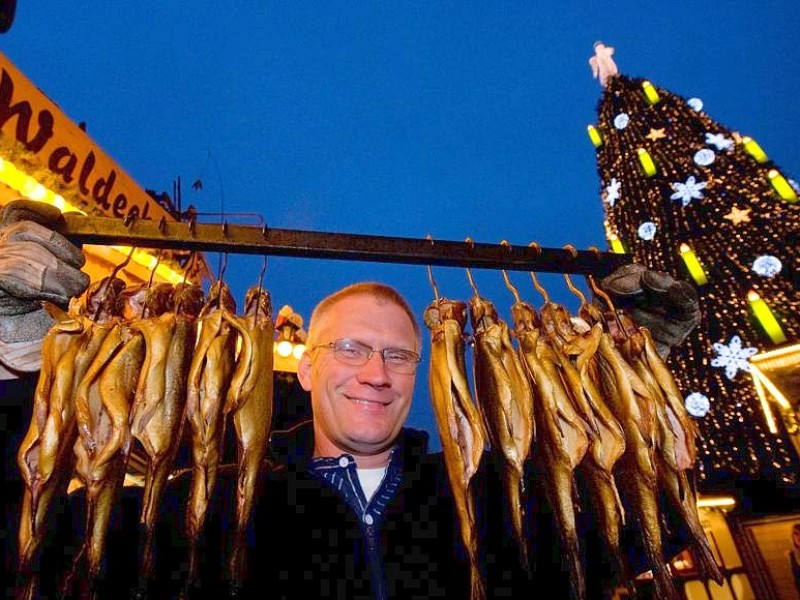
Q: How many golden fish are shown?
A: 11